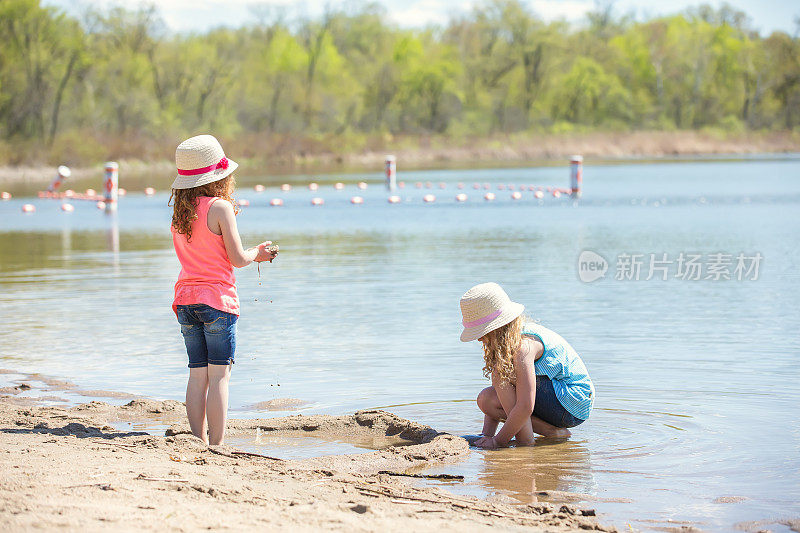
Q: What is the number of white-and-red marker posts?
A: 4